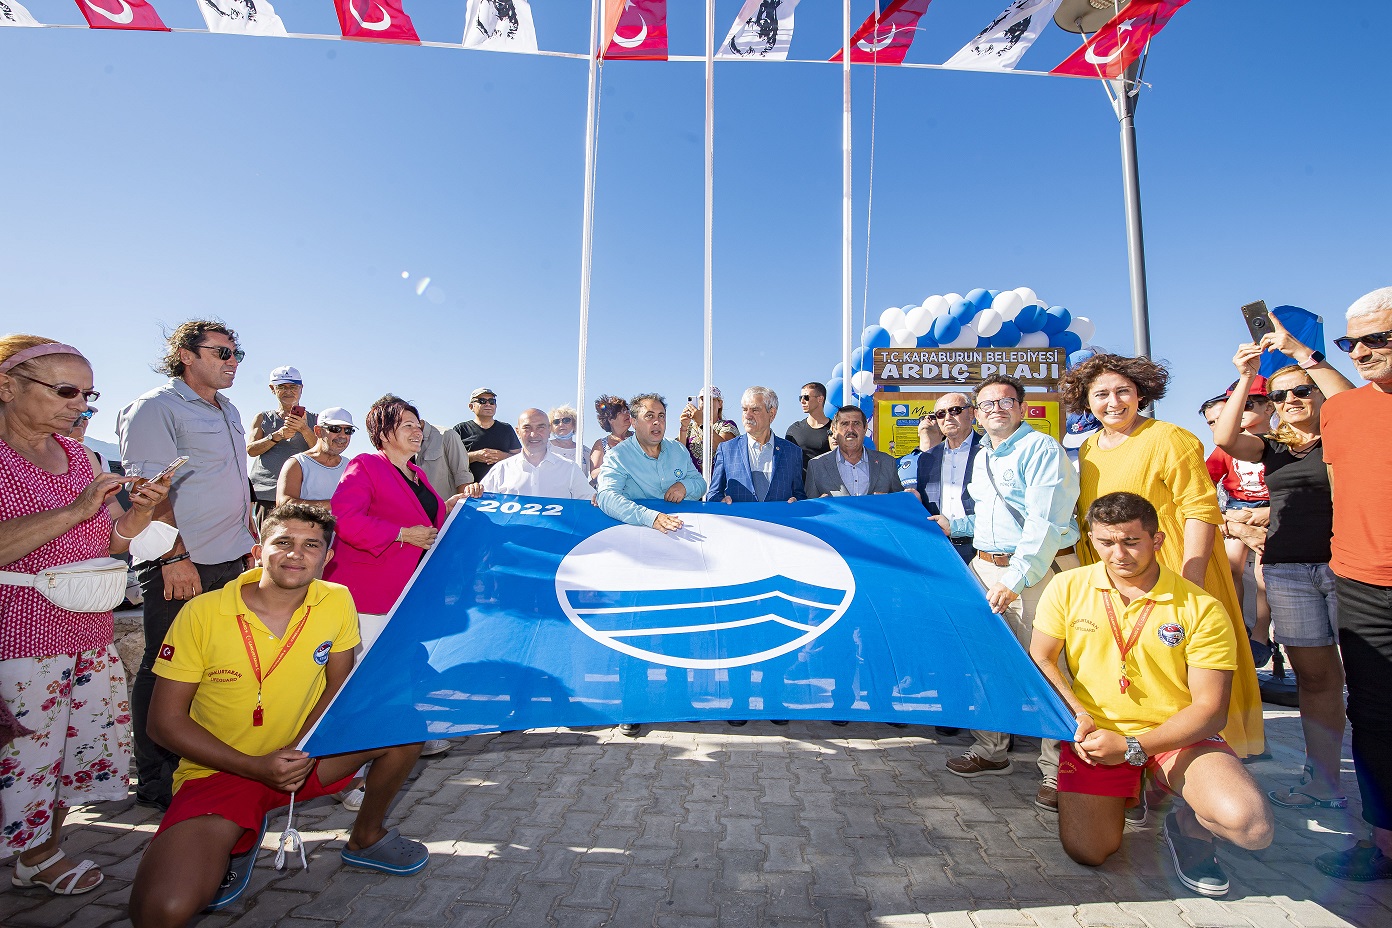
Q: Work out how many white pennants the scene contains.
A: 5